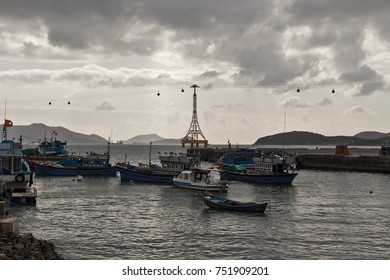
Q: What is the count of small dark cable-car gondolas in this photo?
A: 6